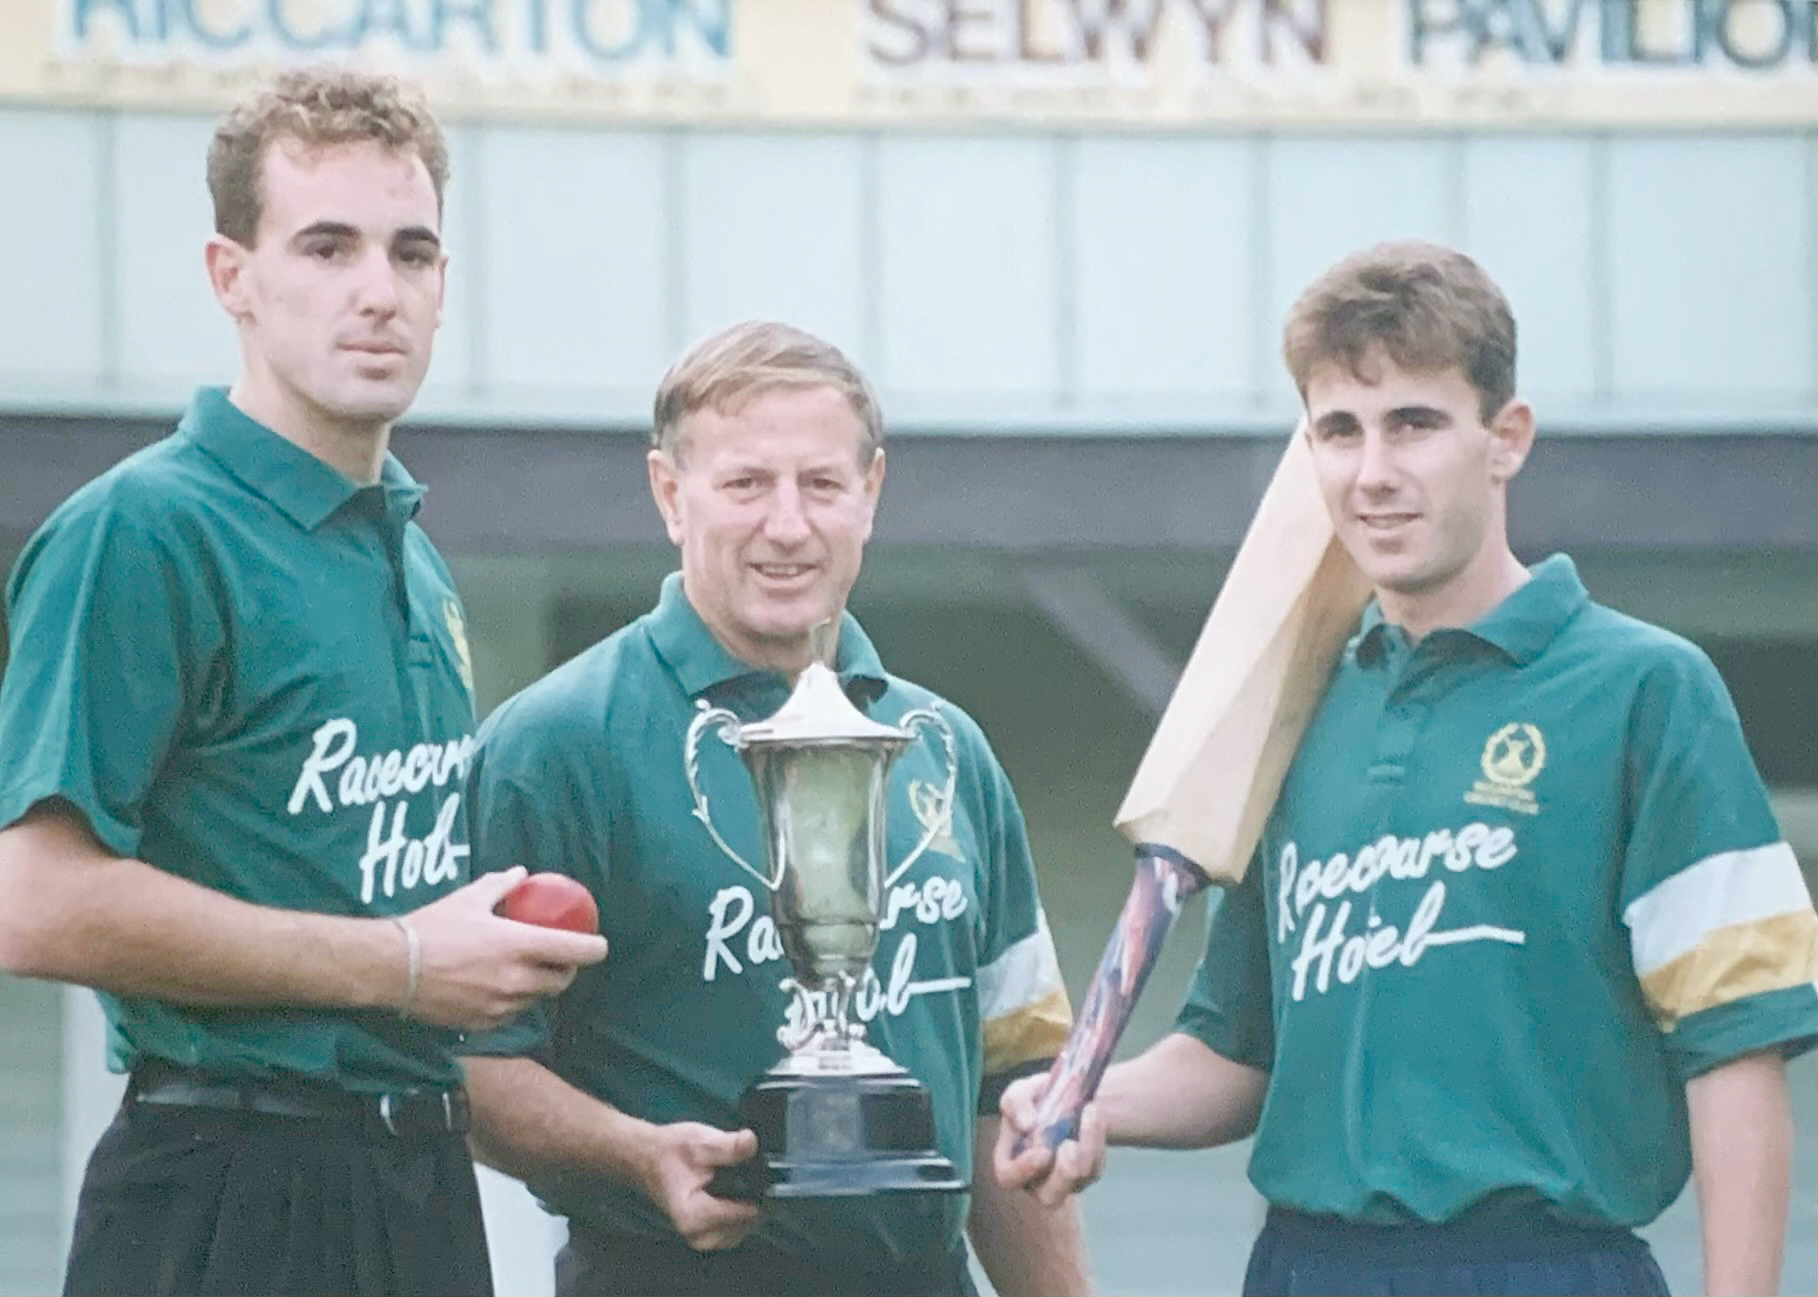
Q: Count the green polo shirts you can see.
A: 3